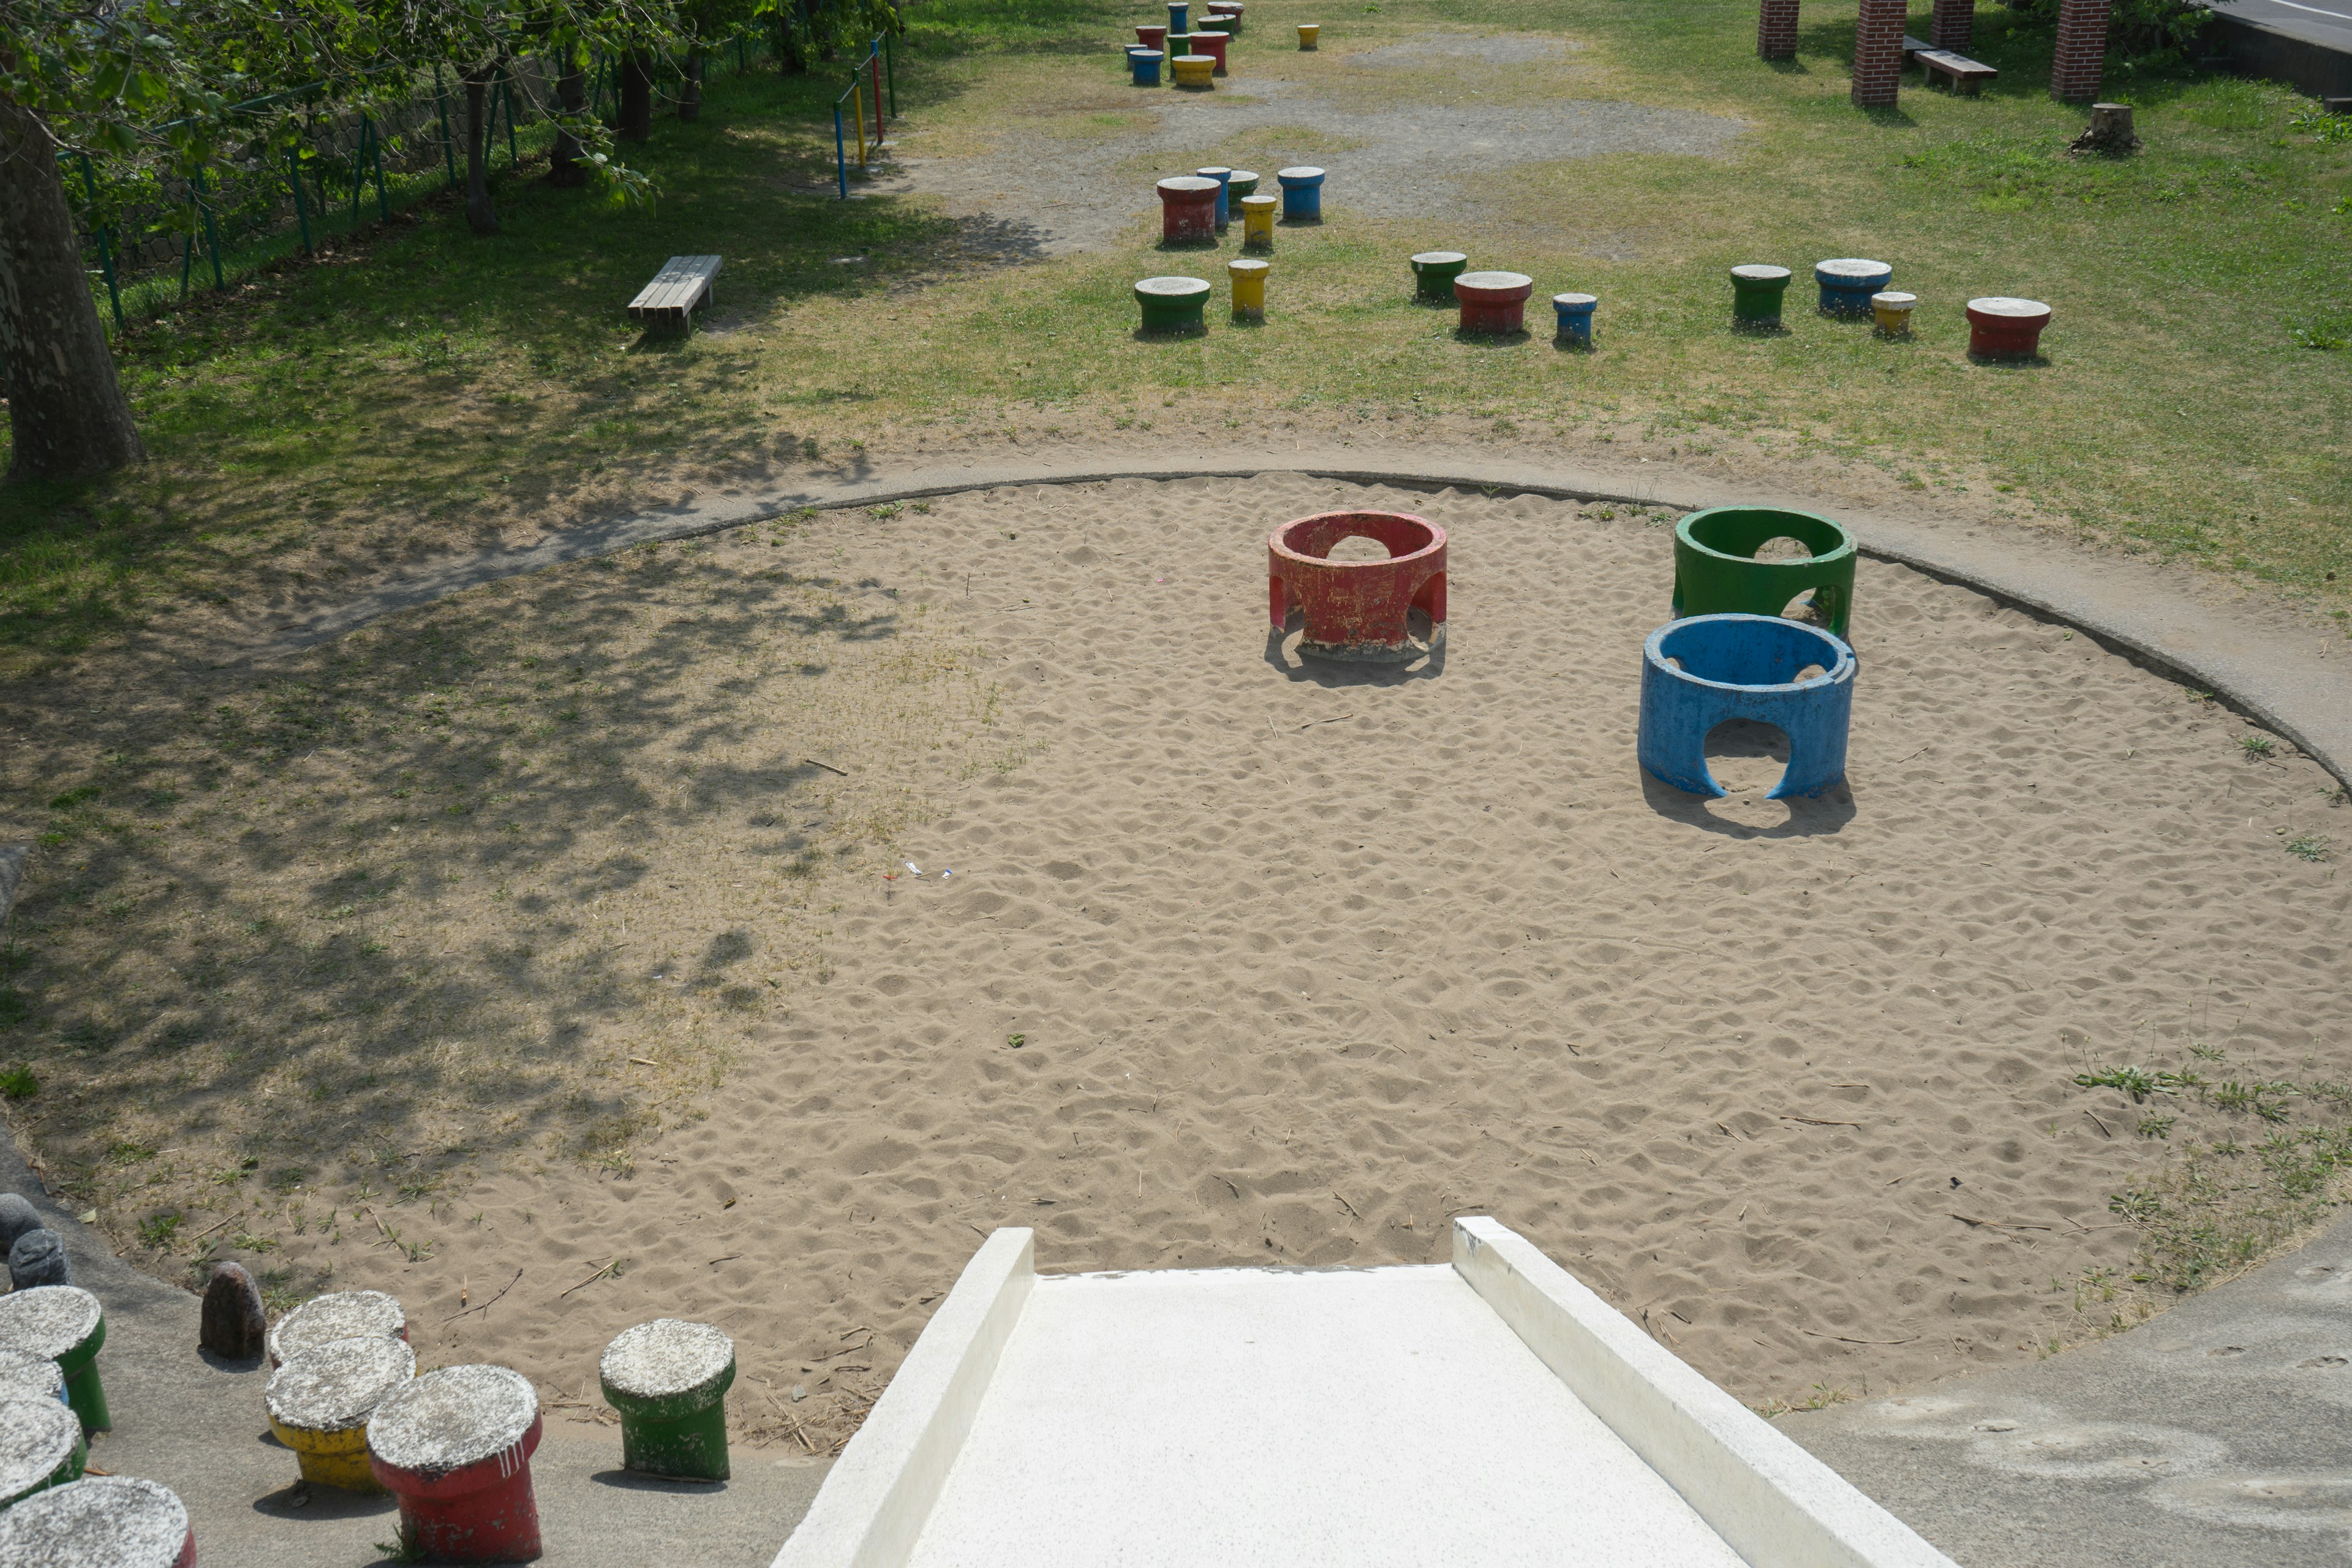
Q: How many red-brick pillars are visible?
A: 4